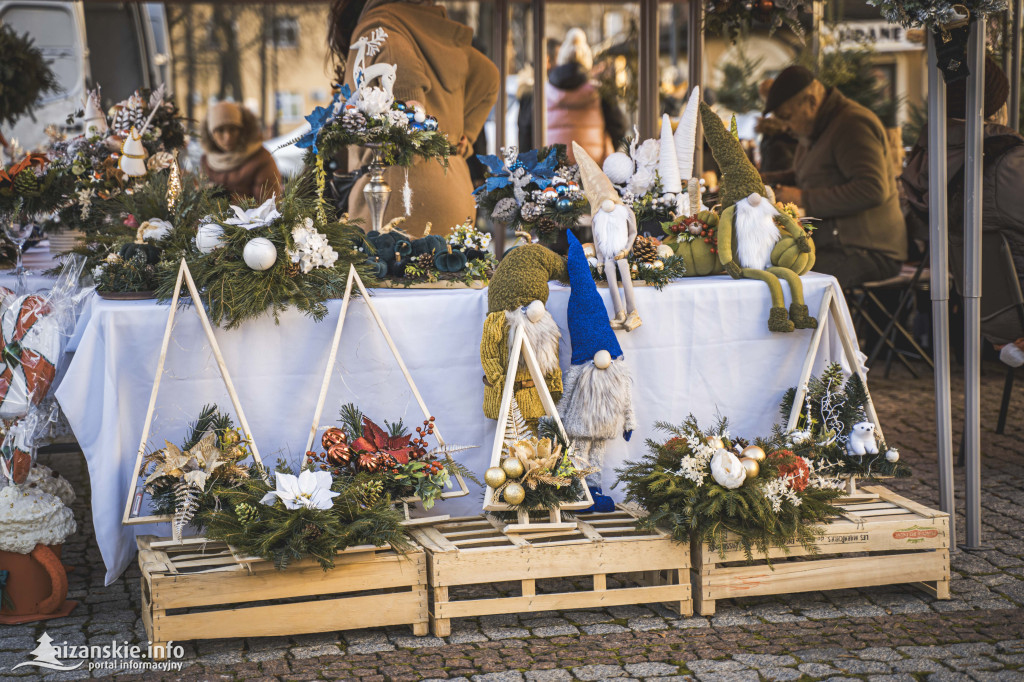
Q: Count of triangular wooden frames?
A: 4